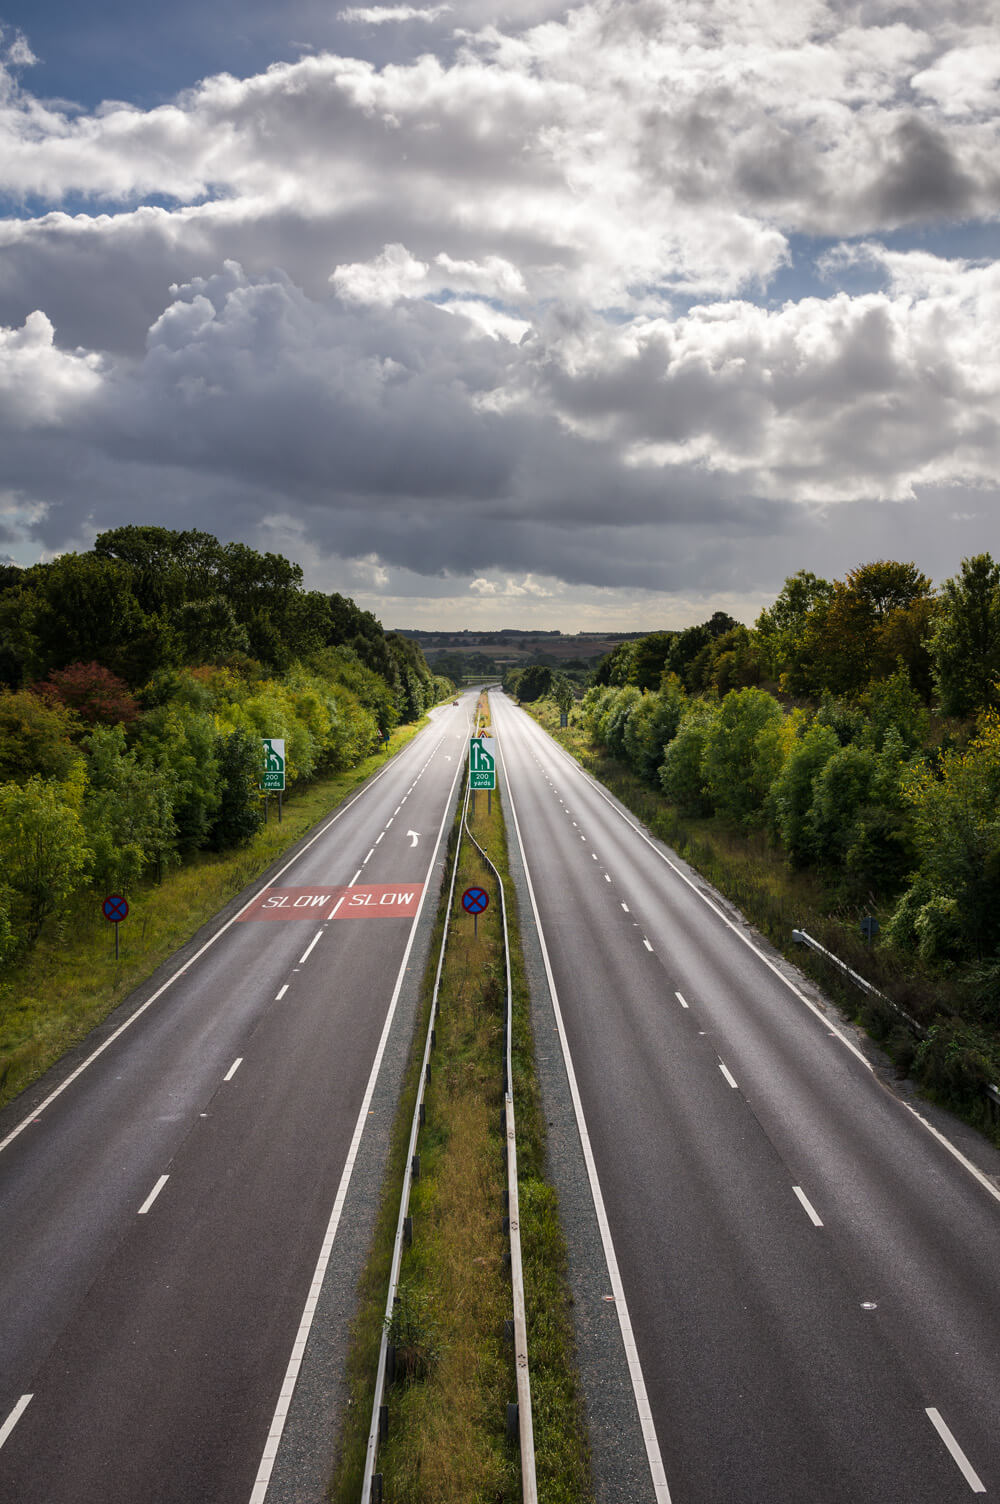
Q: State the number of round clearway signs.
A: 2